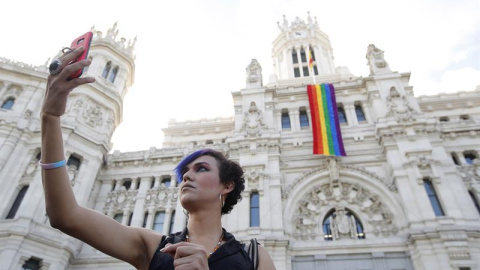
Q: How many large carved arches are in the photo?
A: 1